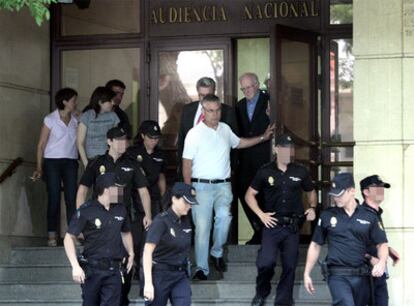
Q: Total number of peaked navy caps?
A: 7